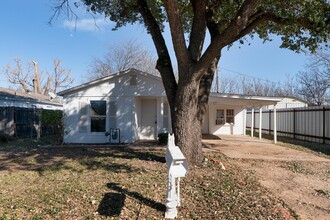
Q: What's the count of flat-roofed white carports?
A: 1